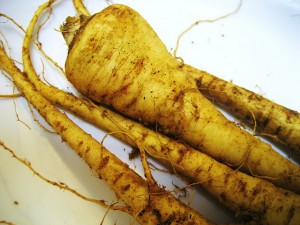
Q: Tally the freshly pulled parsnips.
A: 4